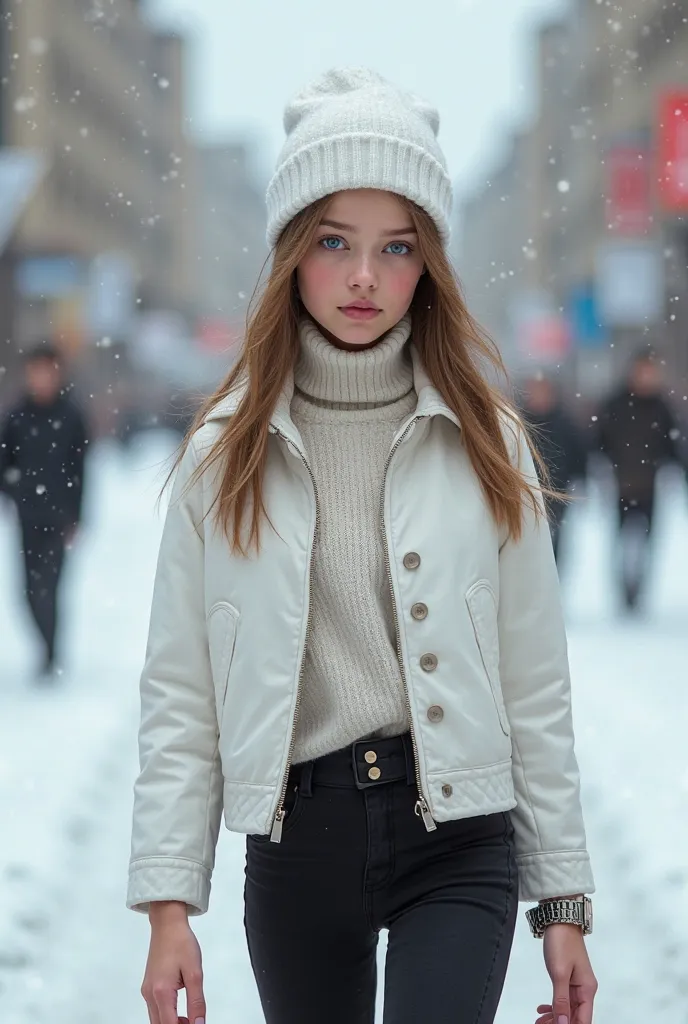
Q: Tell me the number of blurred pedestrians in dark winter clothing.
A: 3